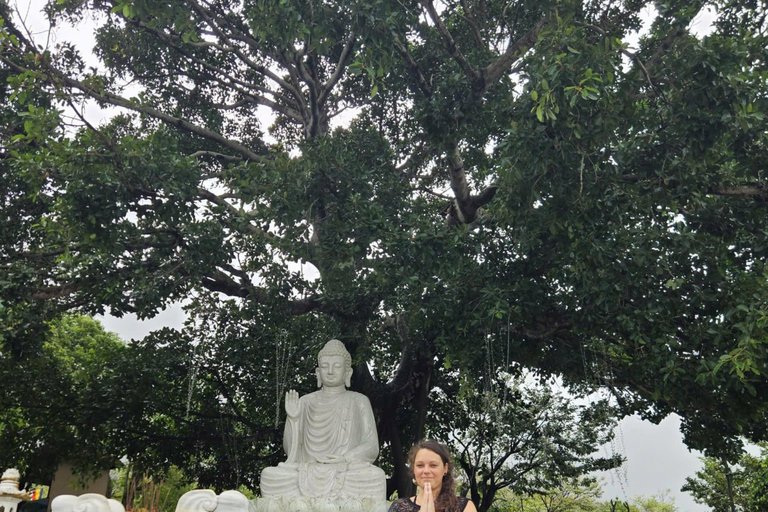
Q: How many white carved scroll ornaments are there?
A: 2